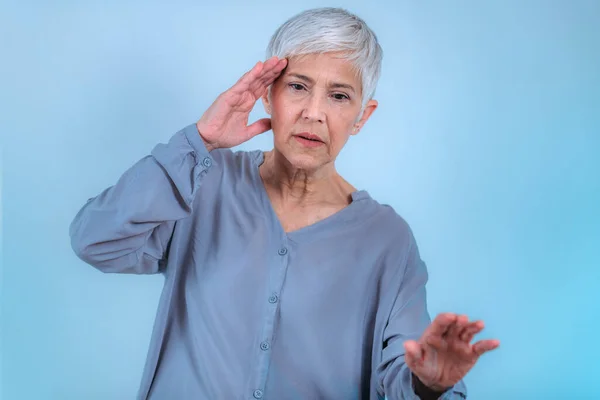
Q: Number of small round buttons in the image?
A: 5